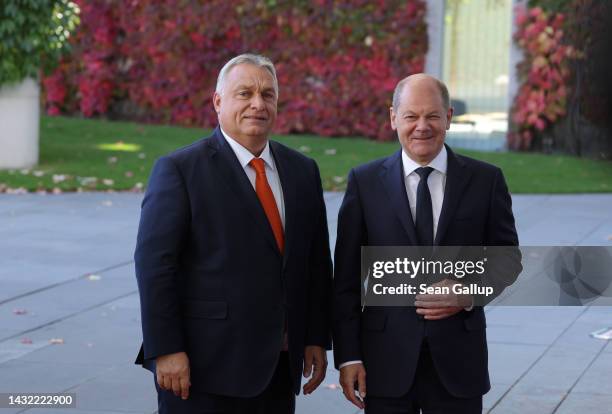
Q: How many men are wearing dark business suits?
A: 2